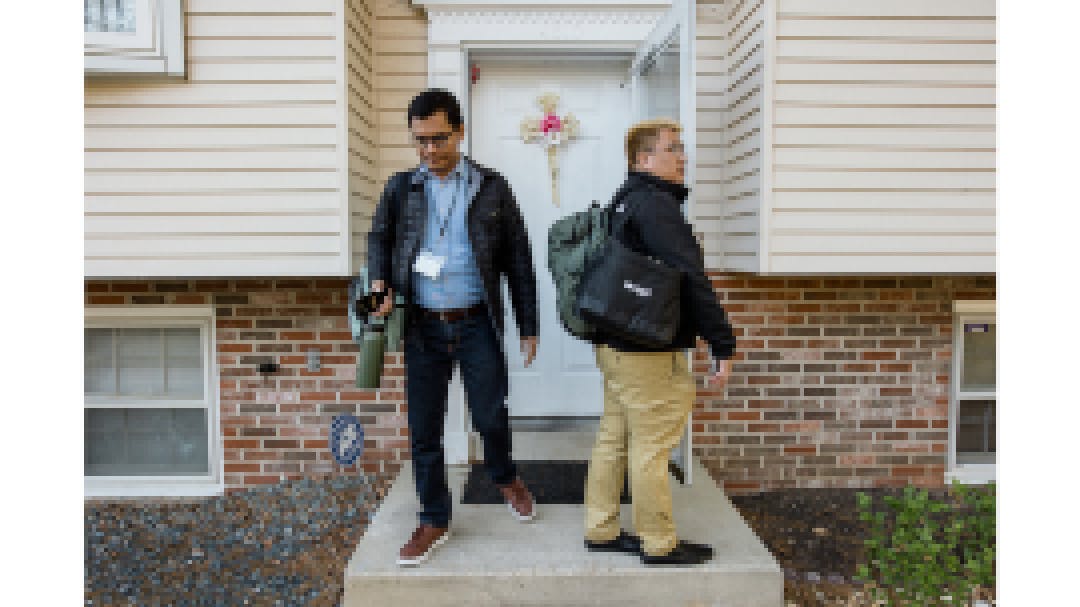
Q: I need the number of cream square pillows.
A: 0